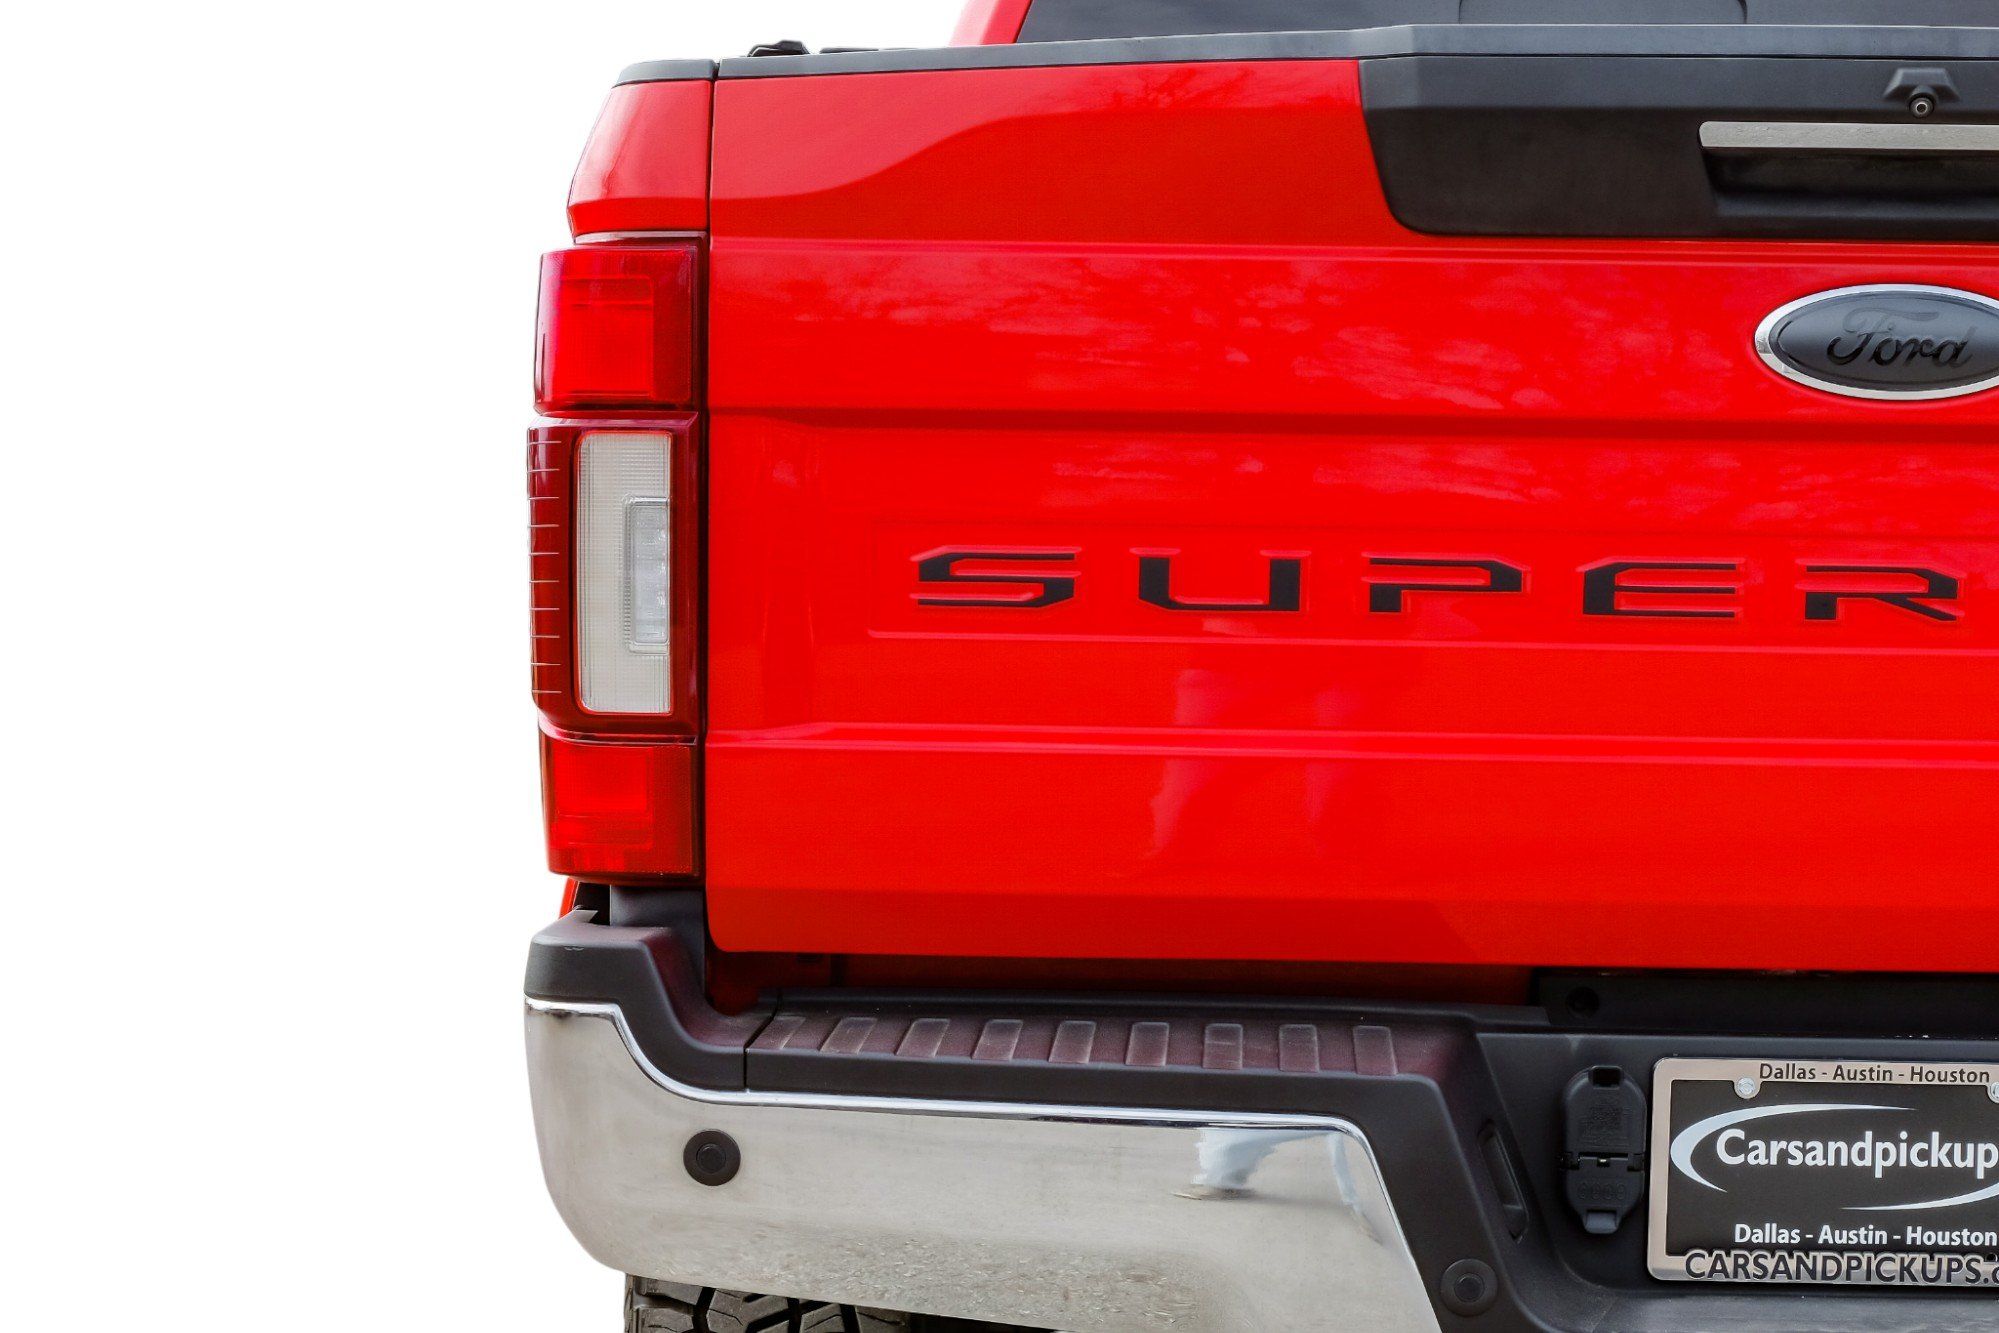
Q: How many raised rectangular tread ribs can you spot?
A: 9